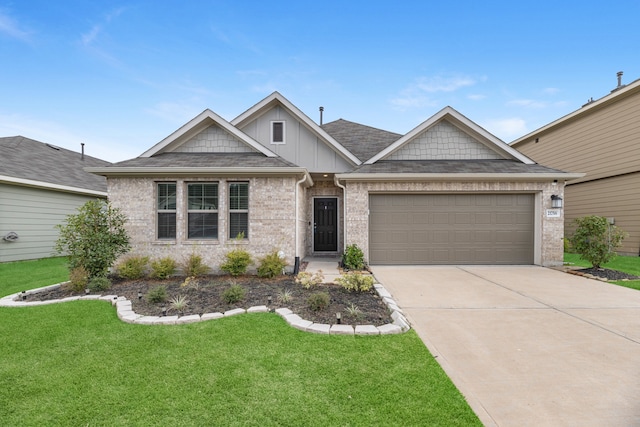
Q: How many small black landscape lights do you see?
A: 6